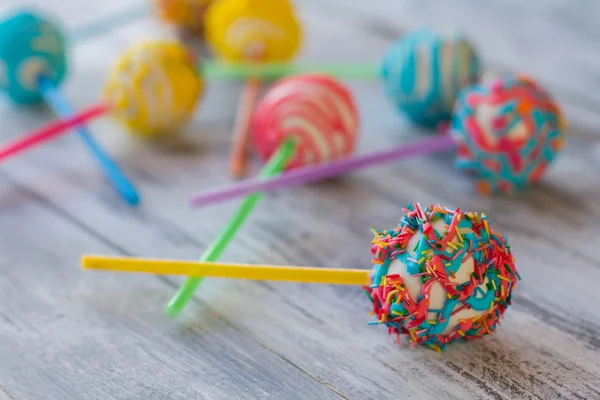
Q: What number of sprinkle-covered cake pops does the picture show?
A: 2